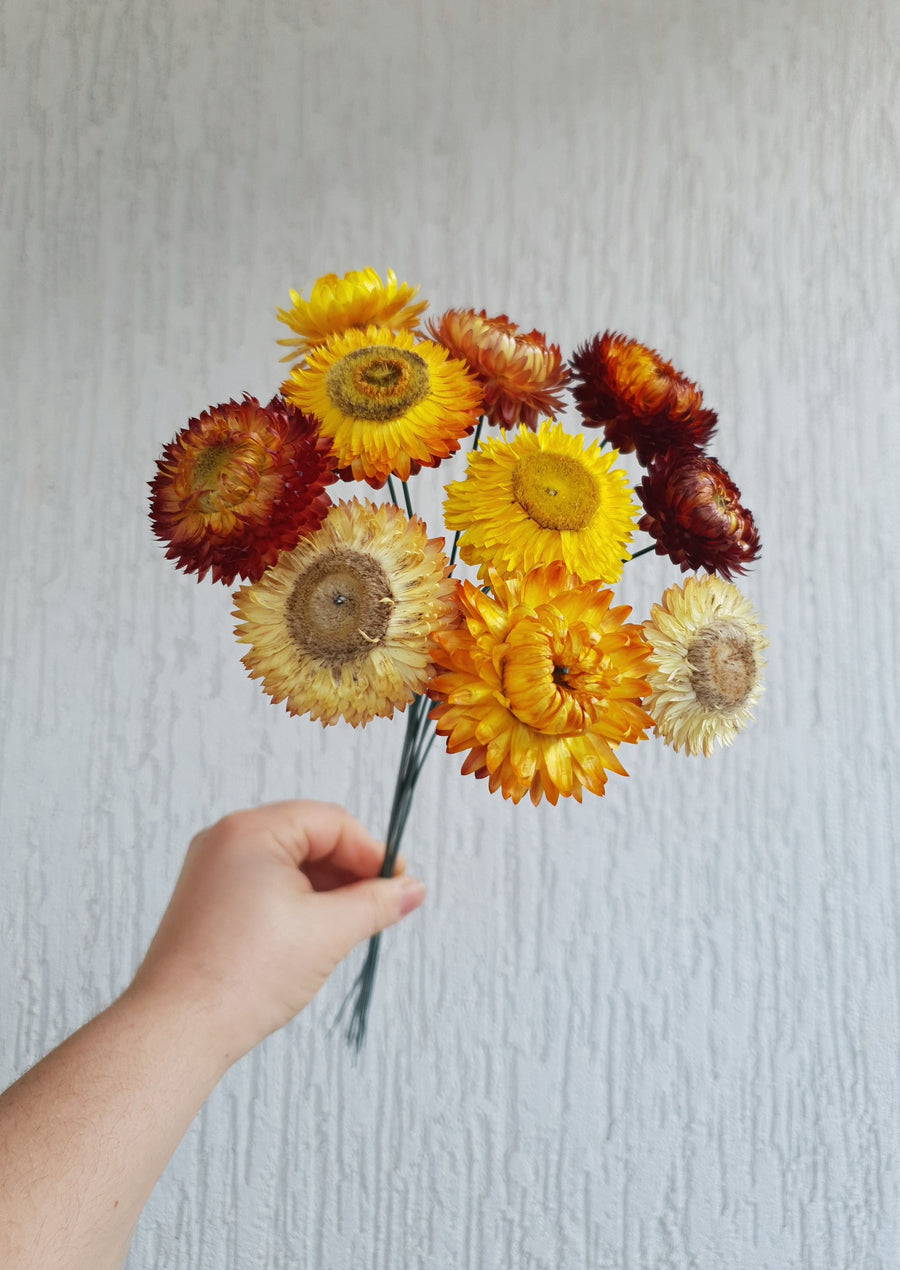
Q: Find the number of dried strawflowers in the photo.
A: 10